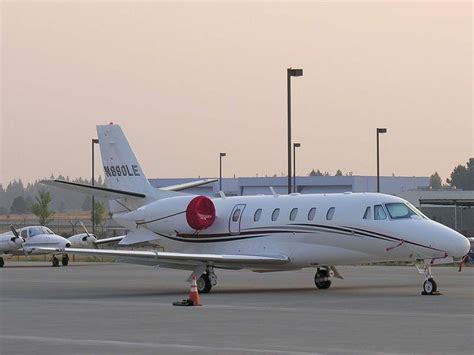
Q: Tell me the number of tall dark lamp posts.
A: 5